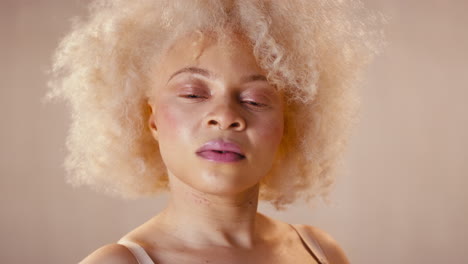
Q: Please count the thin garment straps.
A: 2